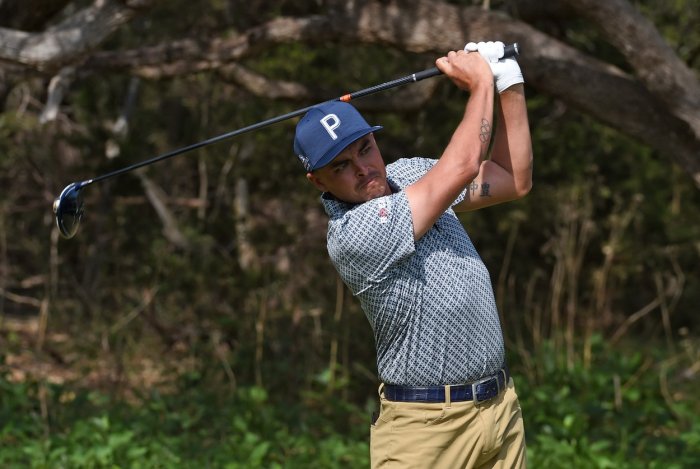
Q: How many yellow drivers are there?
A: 0